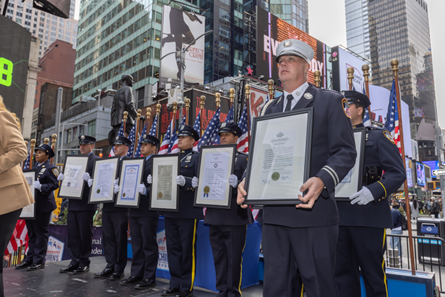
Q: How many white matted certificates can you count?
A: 8